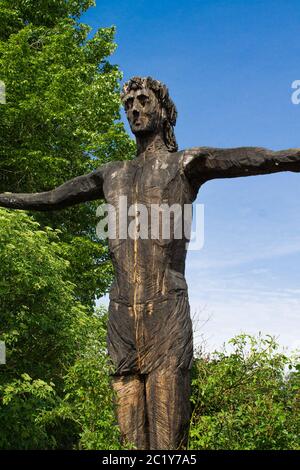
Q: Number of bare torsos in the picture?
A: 1